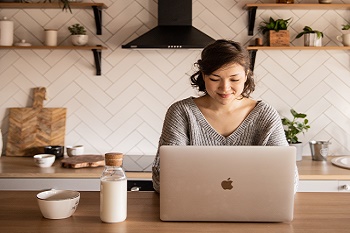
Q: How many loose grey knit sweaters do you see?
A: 1